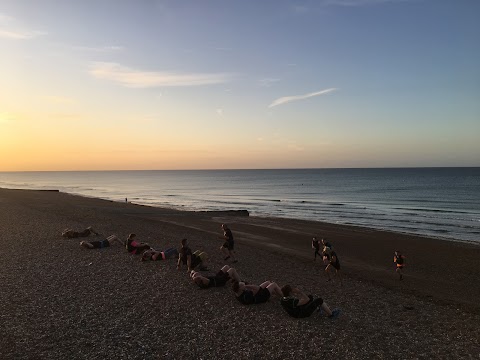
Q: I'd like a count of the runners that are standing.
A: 5